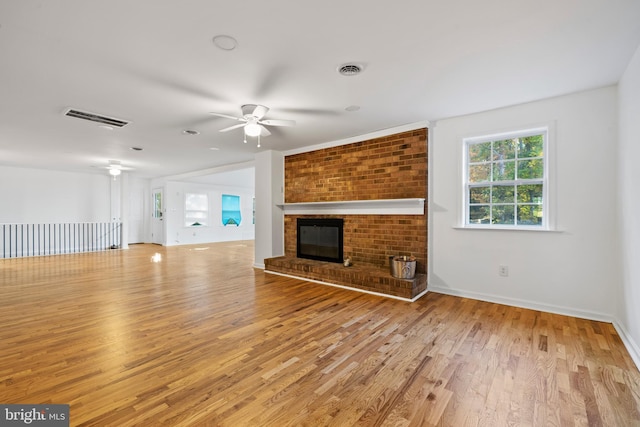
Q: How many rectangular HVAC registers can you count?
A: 1